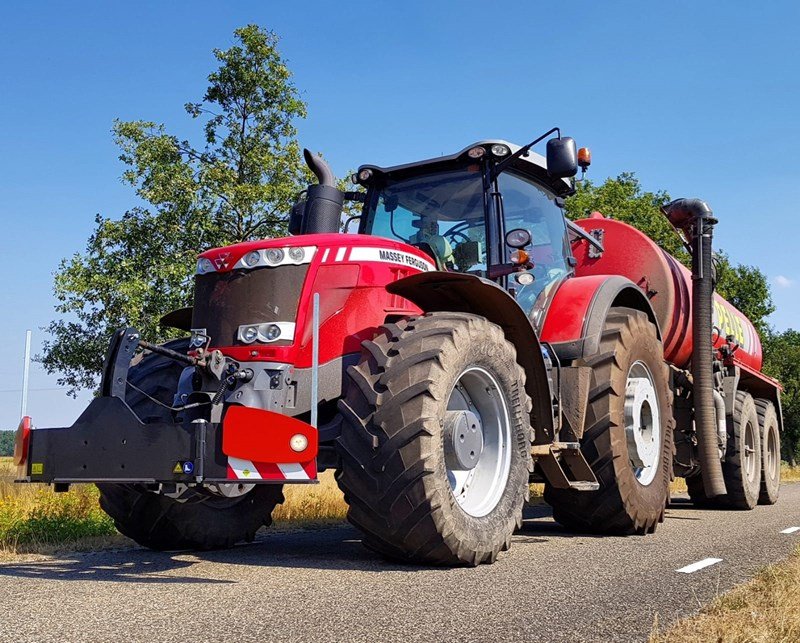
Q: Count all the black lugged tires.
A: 5